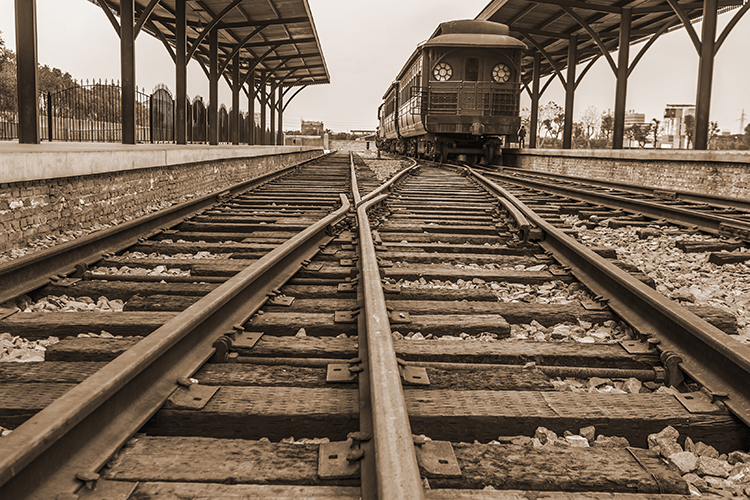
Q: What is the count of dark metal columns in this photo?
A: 13